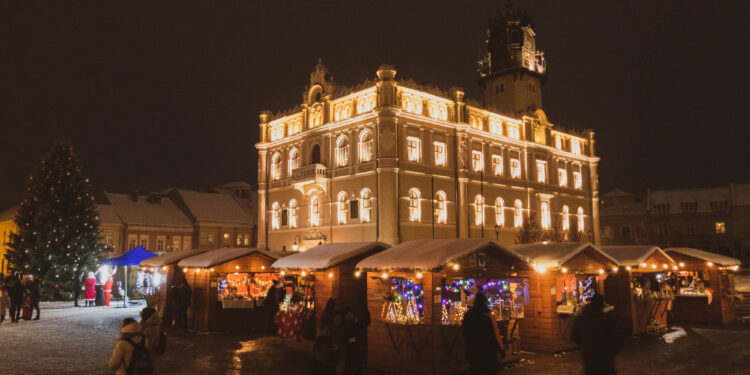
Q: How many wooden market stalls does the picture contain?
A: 7